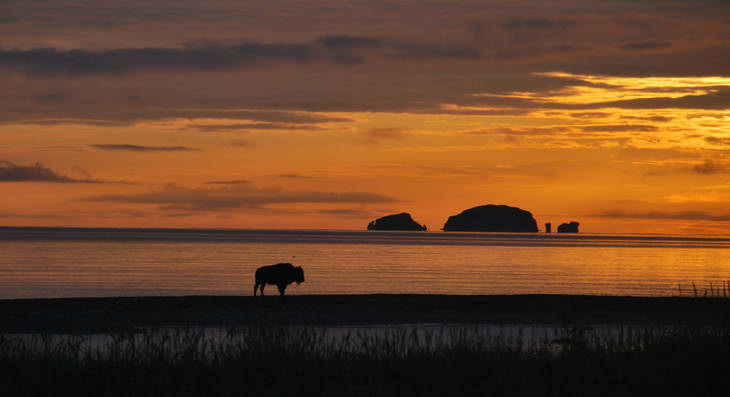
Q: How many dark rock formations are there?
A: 4